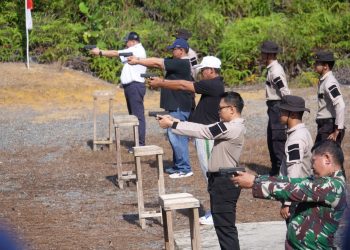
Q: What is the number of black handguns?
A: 5